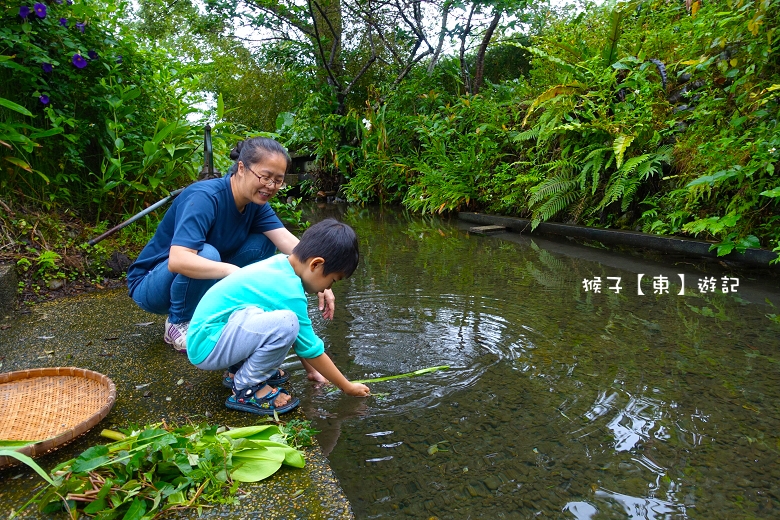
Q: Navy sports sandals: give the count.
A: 2